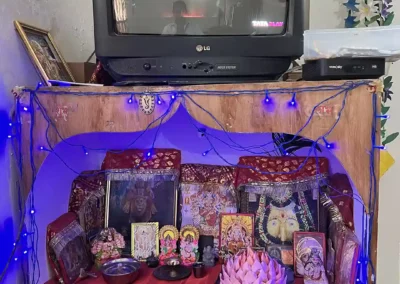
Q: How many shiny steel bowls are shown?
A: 1